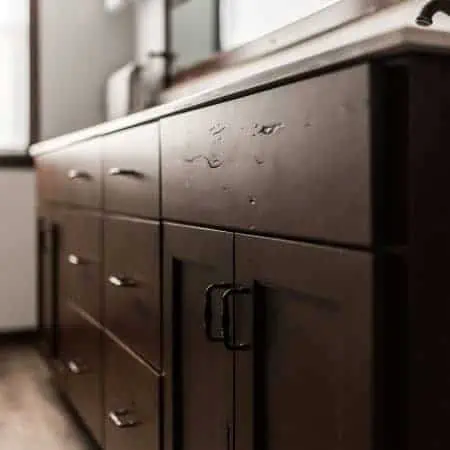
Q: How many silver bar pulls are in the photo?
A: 6